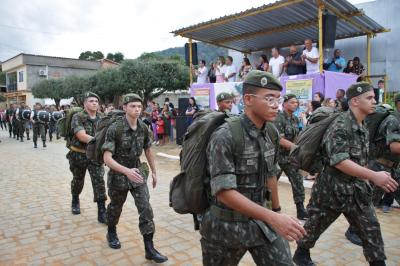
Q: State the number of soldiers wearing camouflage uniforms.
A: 7